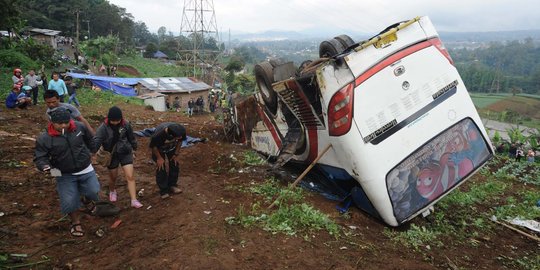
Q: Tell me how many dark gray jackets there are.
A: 2